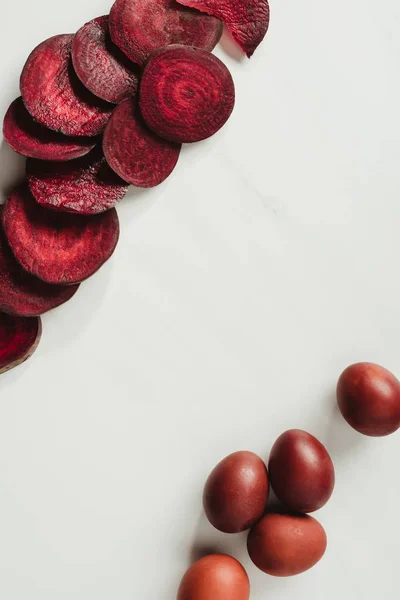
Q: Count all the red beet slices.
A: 11